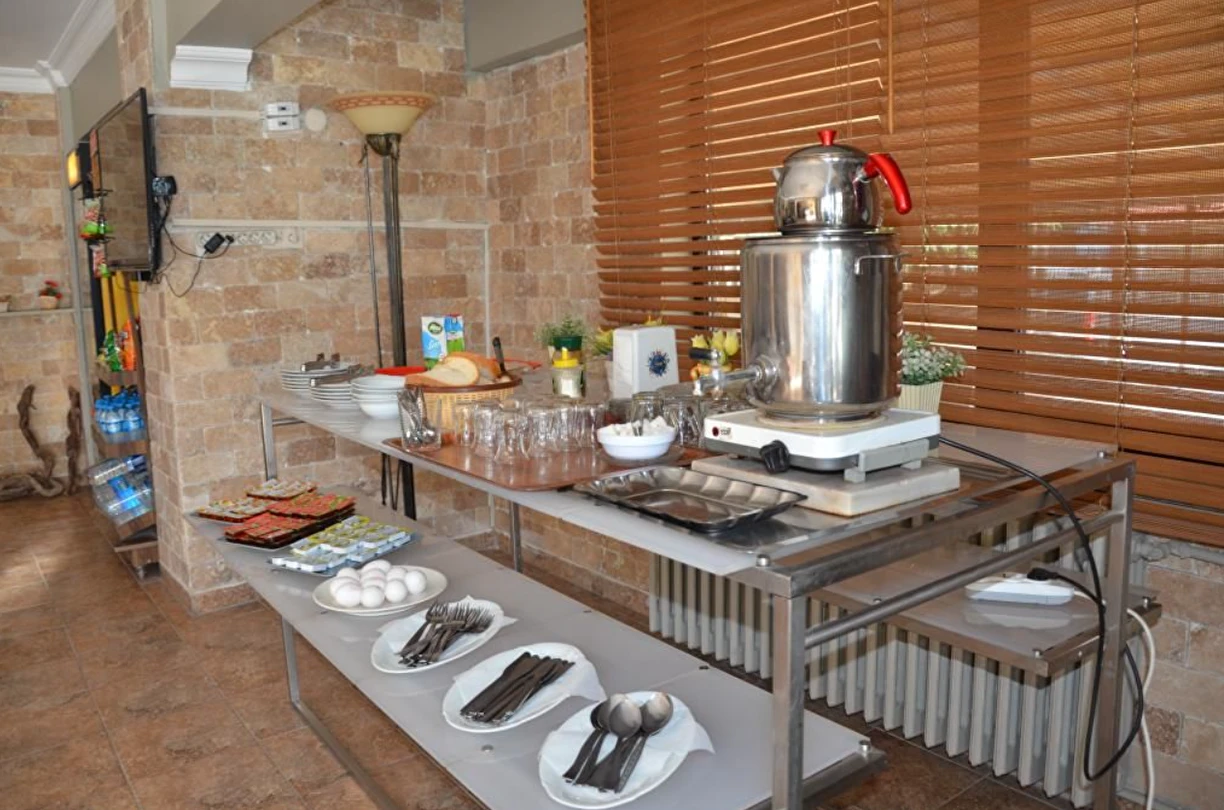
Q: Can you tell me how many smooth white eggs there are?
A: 10